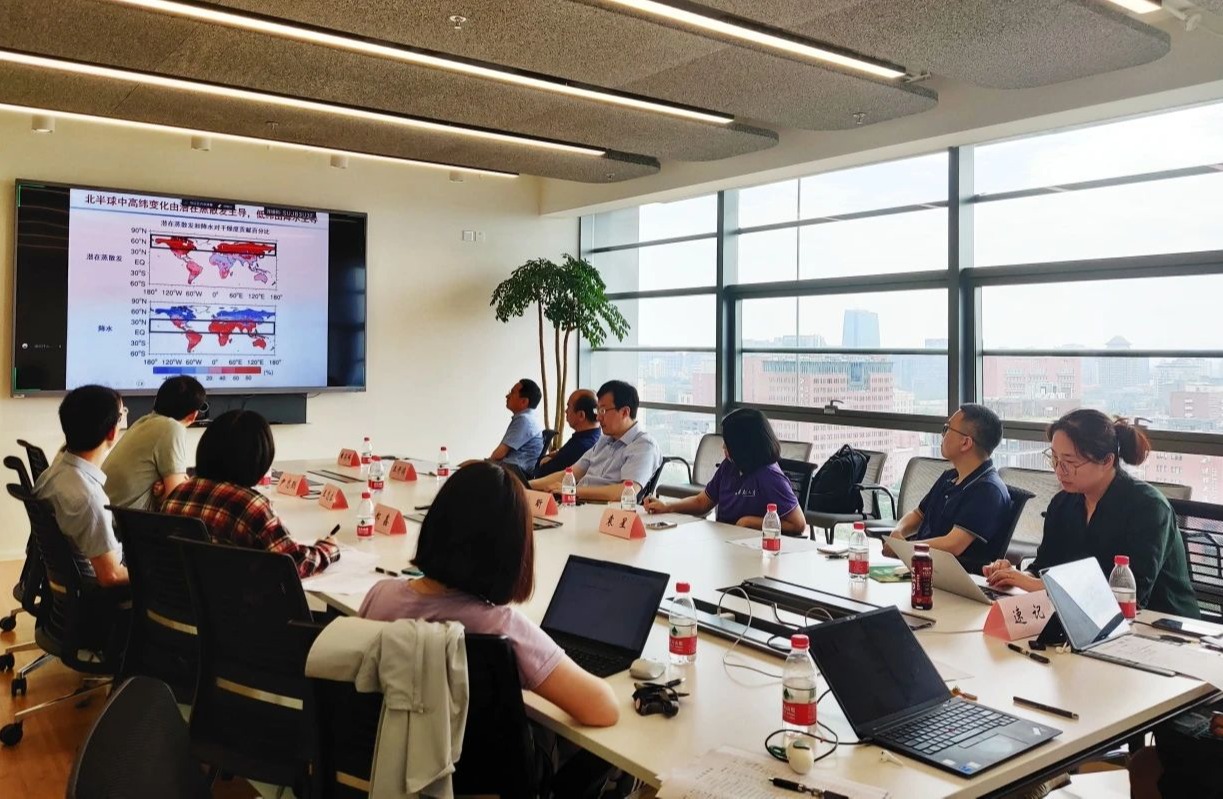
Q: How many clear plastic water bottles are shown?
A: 11